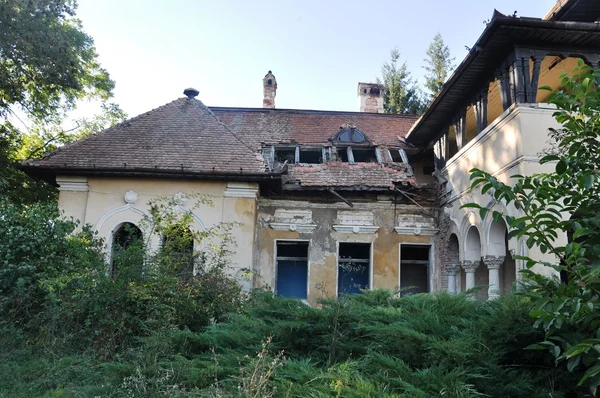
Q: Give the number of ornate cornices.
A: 3